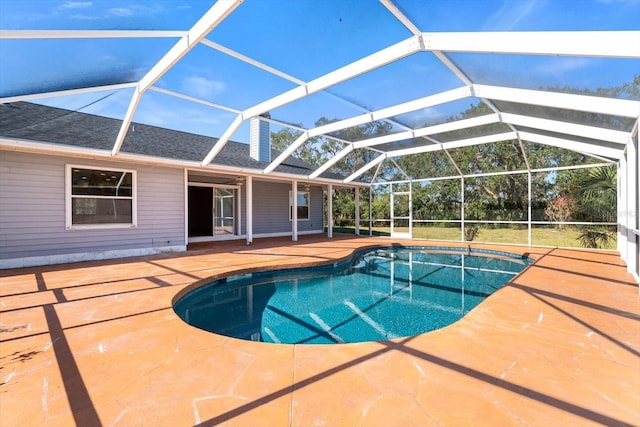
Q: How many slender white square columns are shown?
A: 4